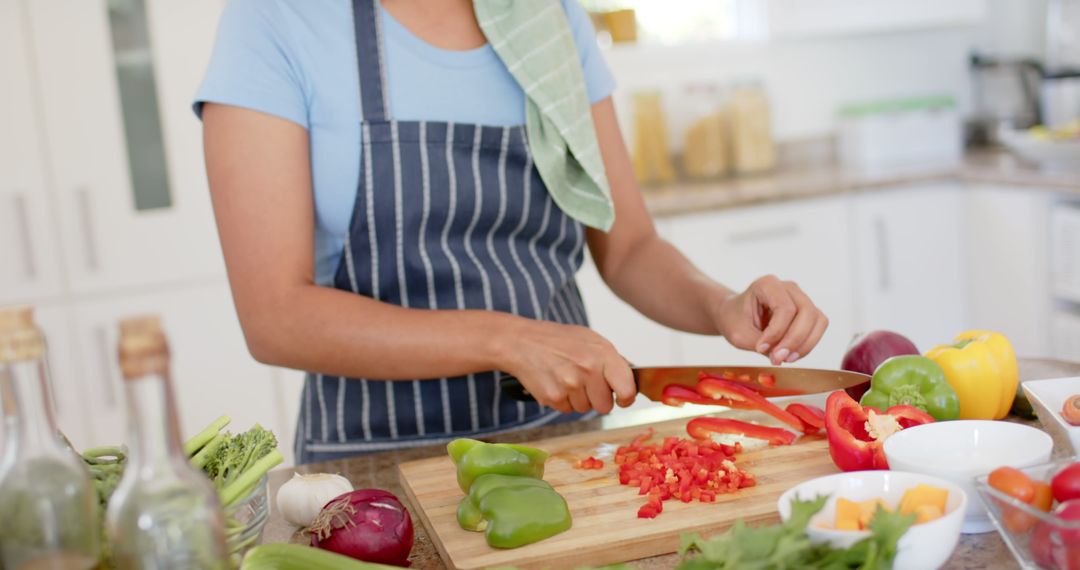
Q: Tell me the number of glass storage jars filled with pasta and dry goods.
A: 3